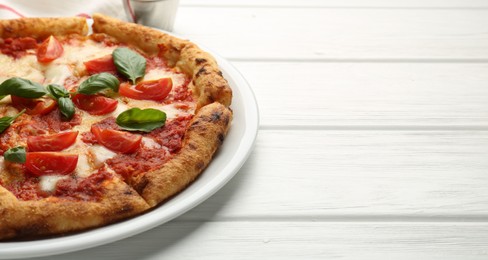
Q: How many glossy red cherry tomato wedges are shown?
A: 8